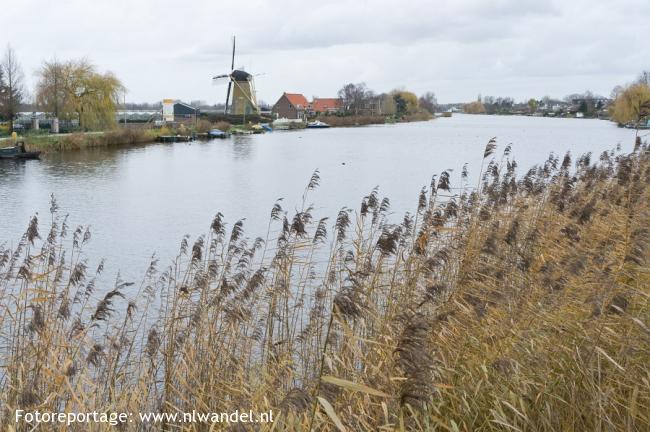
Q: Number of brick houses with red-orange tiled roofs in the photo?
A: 2